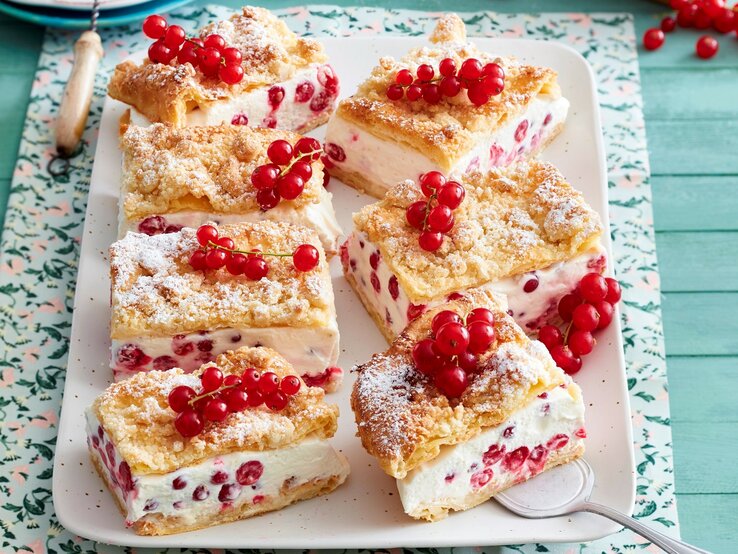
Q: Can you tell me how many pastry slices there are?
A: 7